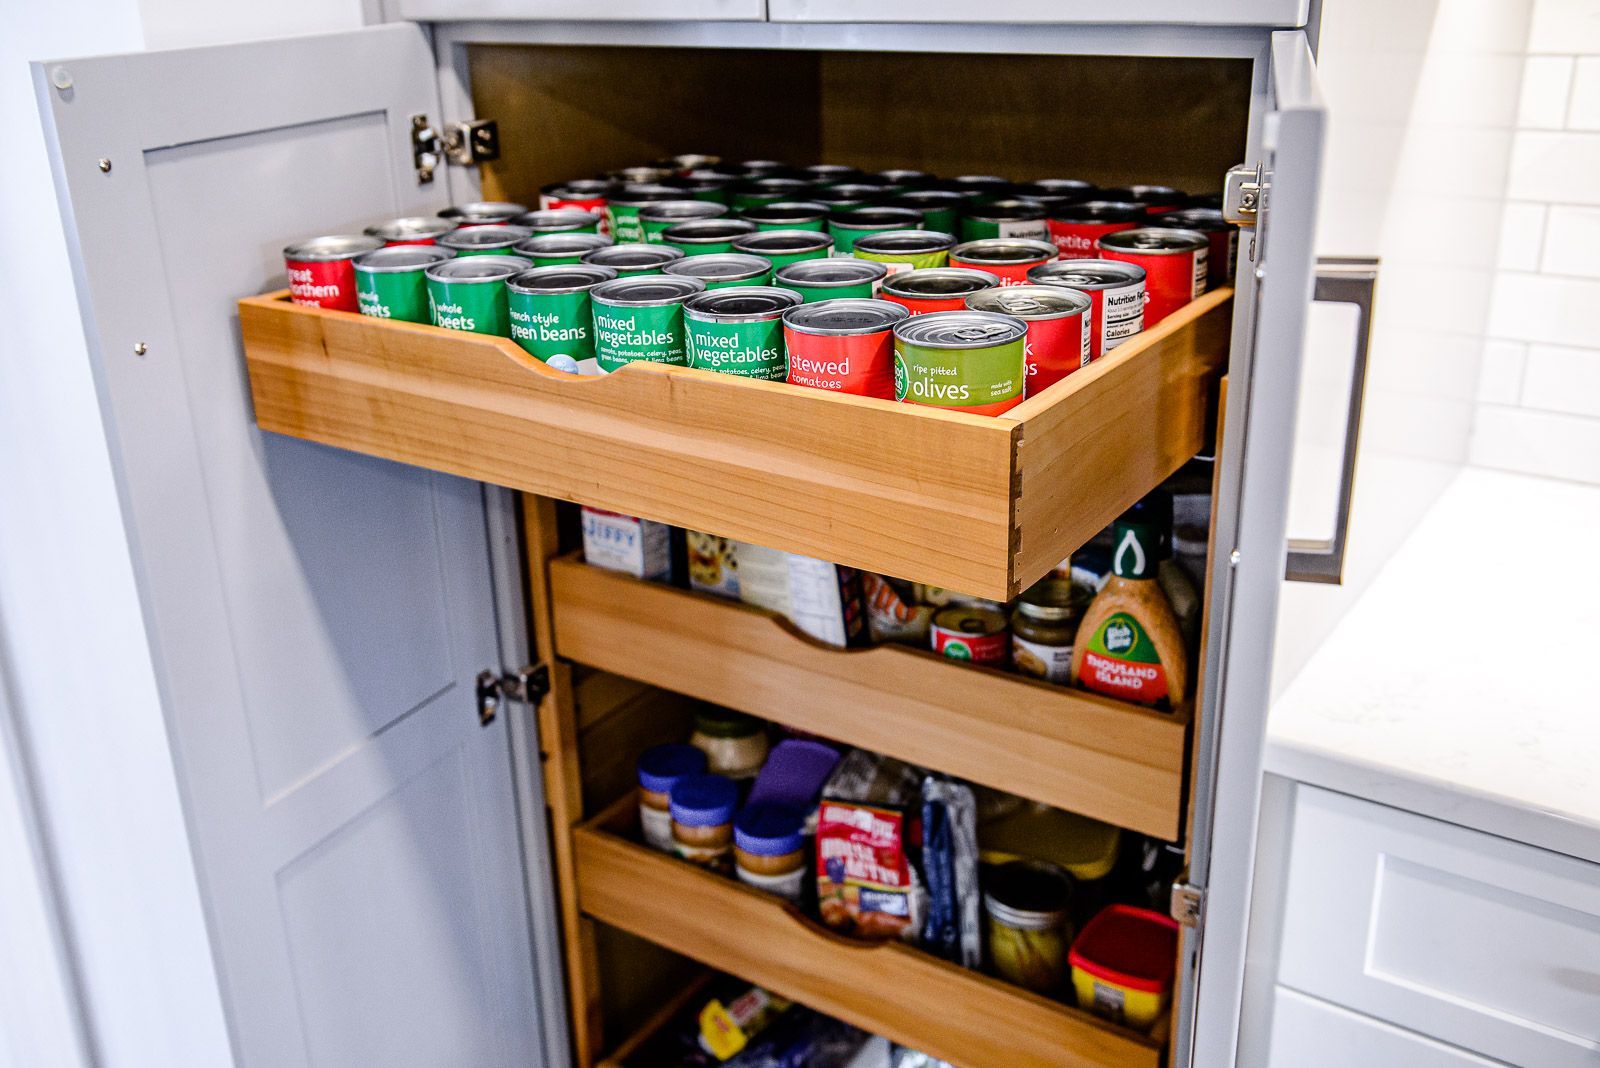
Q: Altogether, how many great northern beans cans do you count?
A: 1